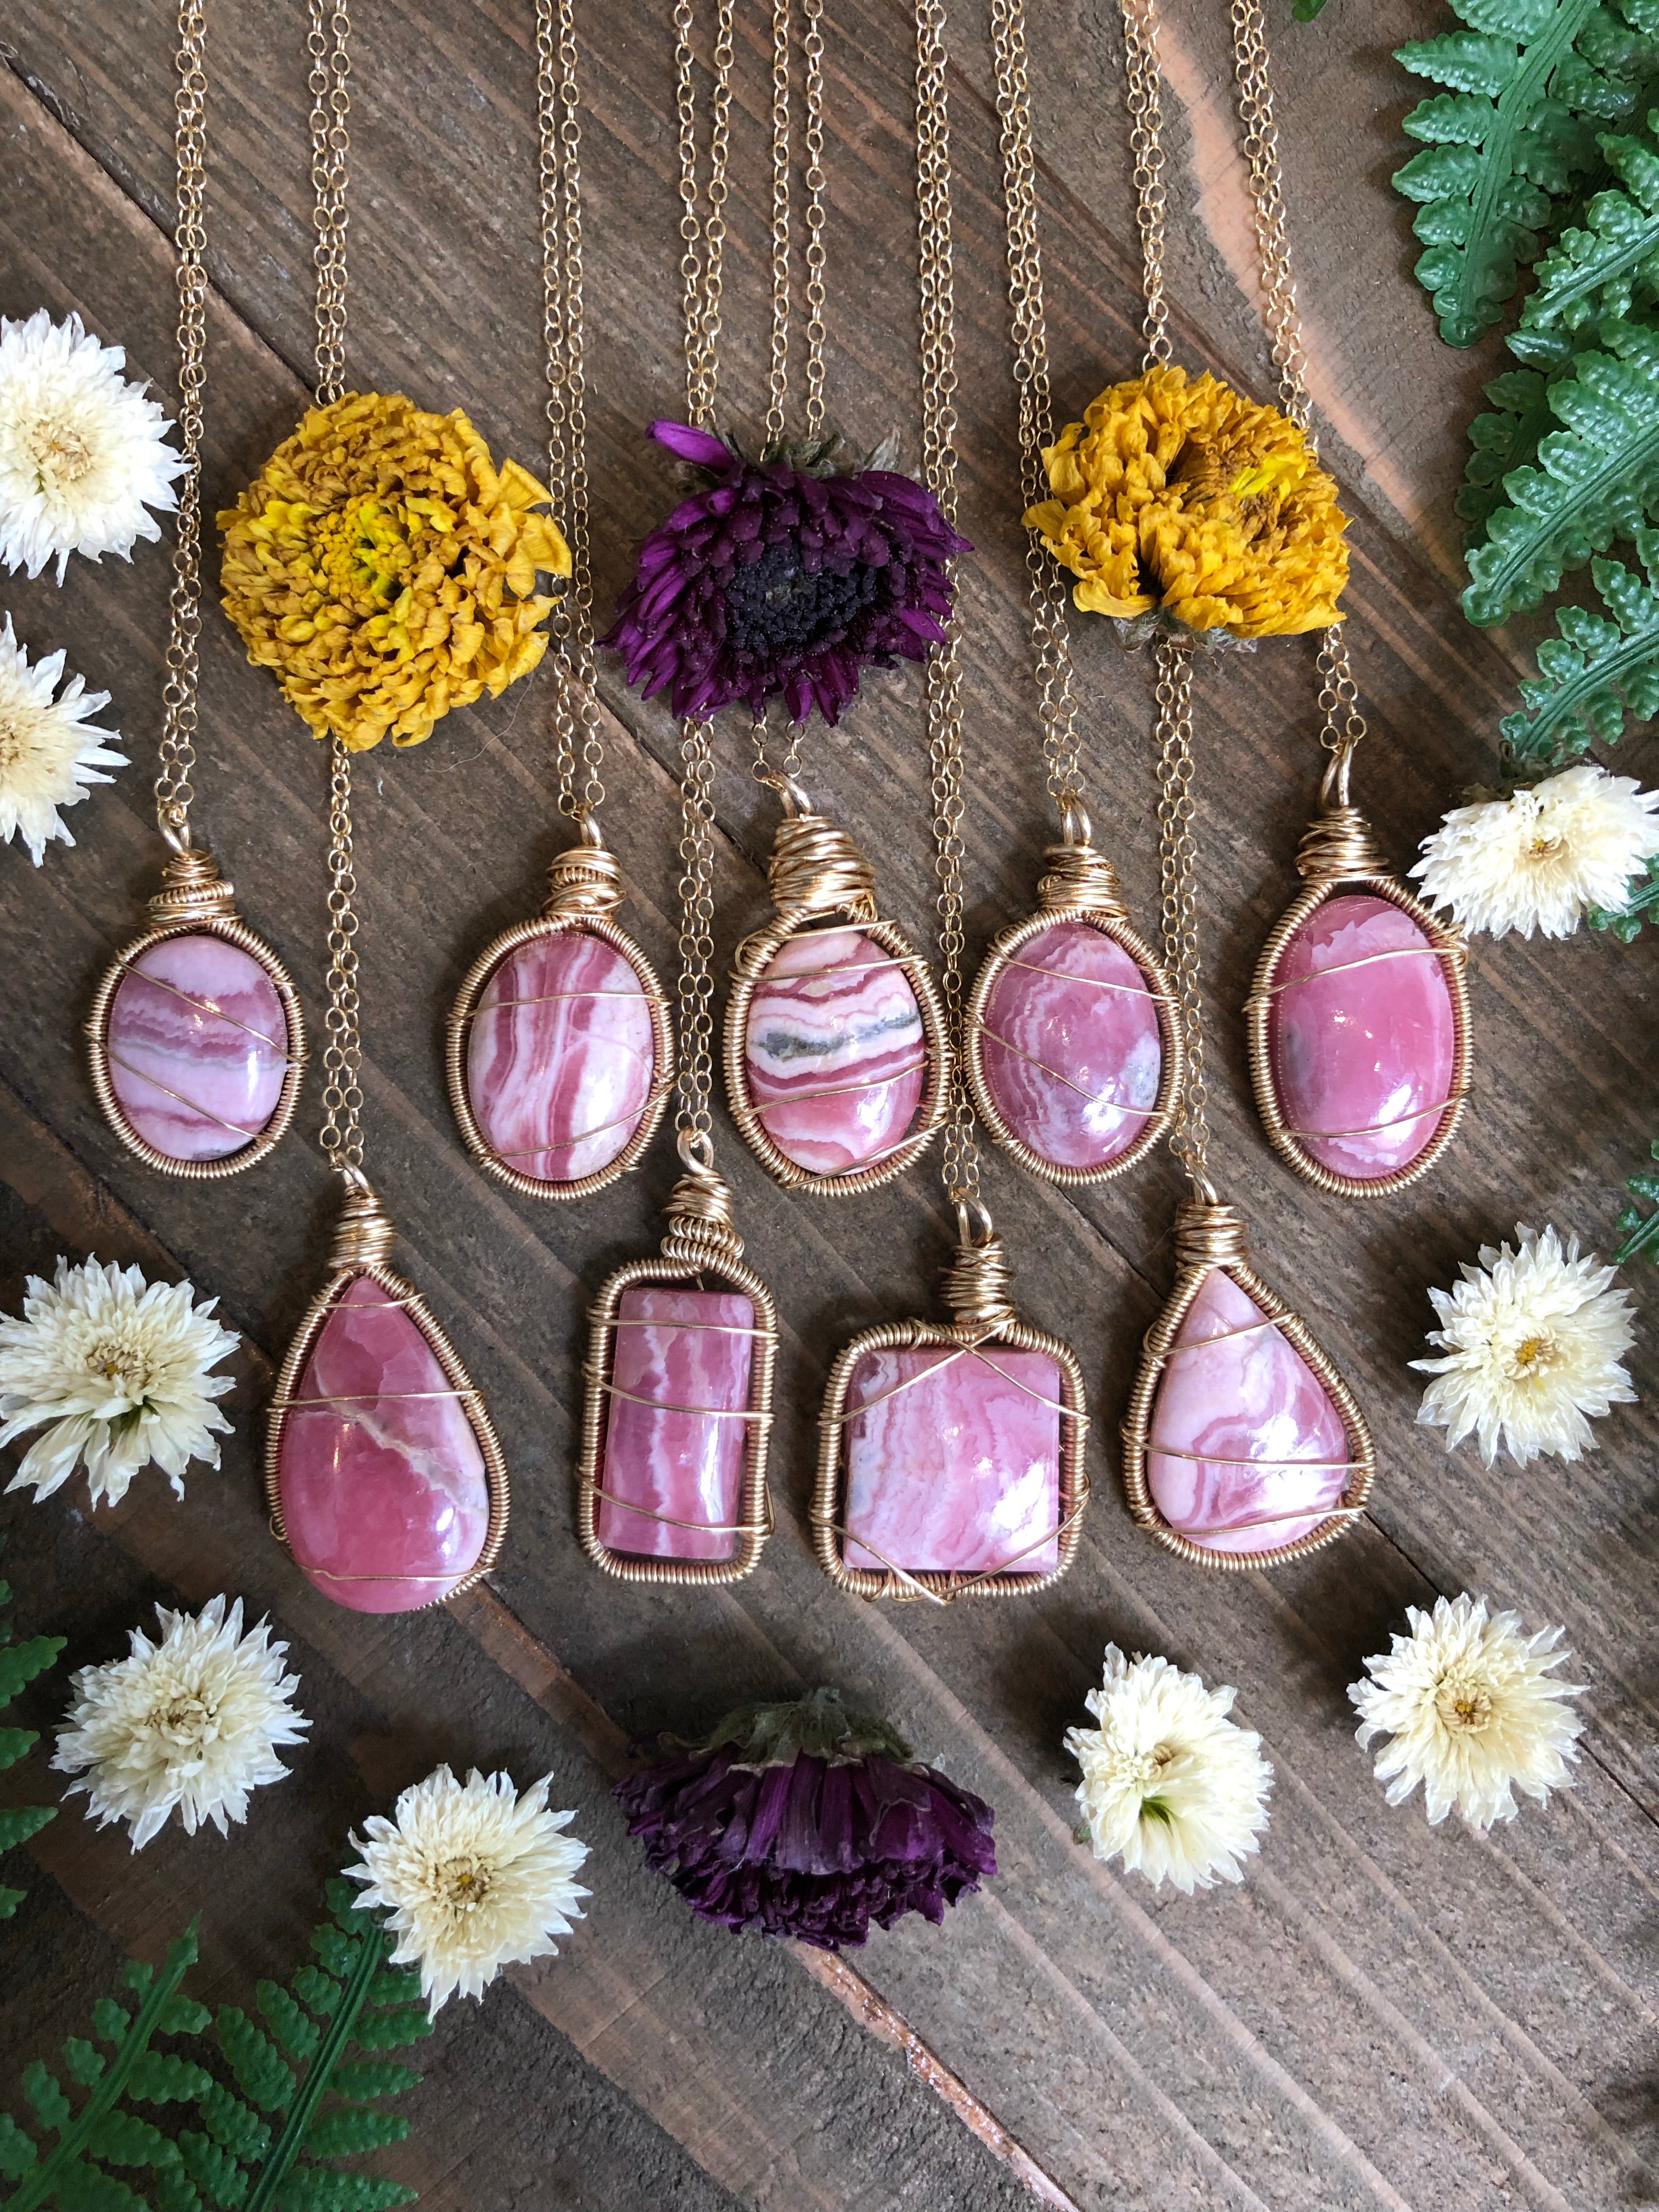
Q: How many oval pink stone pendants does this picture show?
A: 5